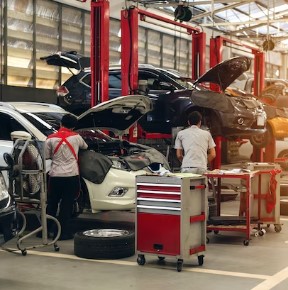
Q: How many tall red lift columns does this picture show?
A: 5